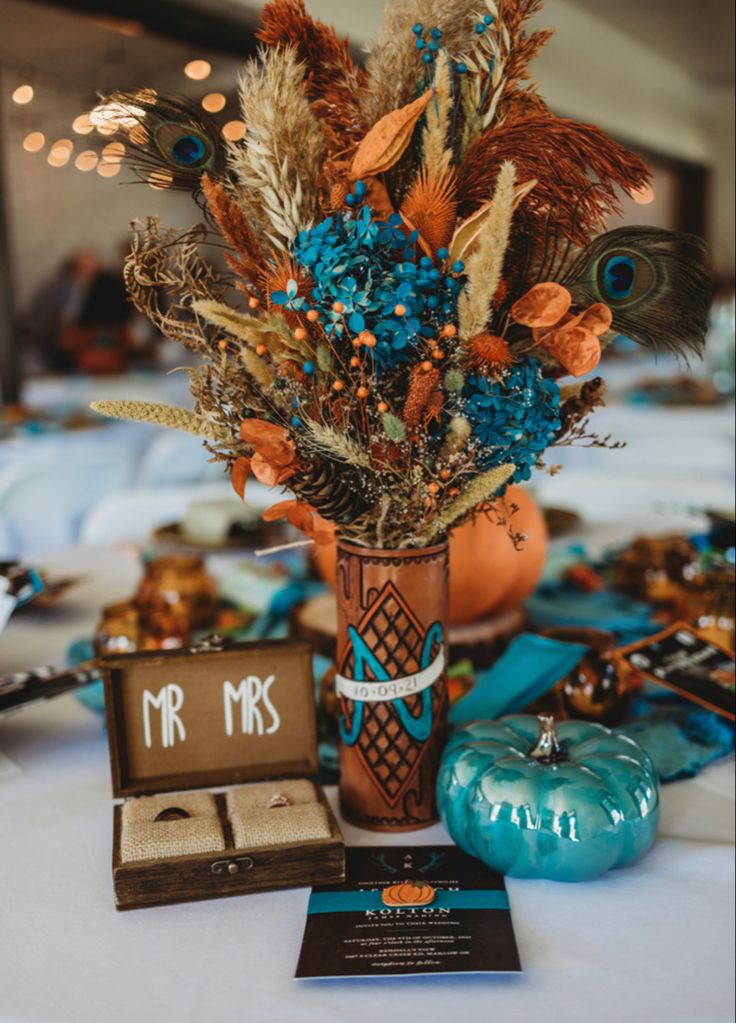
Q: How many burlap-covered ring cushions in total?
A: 2